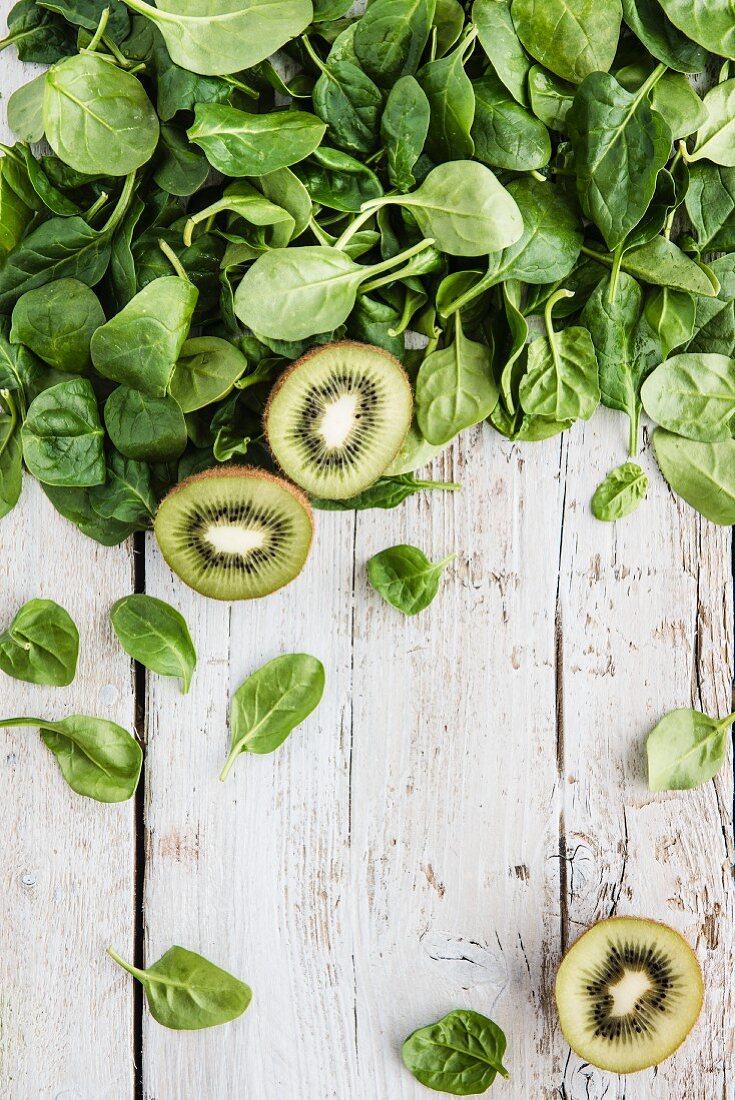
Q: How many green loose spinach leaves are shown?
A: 9